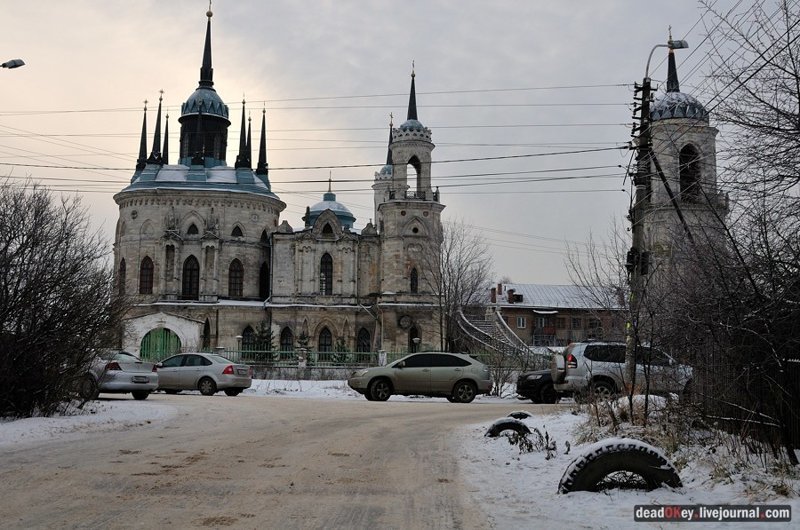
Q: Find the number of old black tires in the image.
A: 3